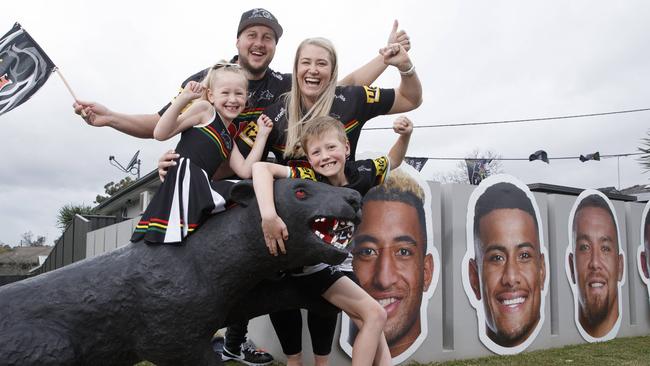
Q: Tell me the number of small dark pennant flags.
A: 4